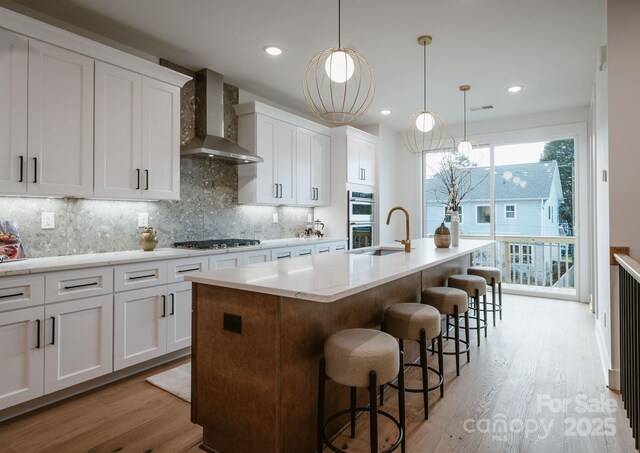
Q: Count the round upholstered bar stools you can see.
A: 5